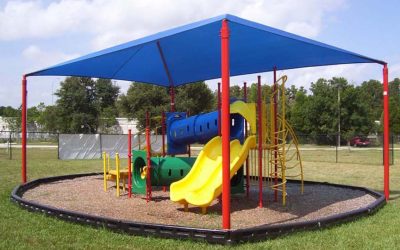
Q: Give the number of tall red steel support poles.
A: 4